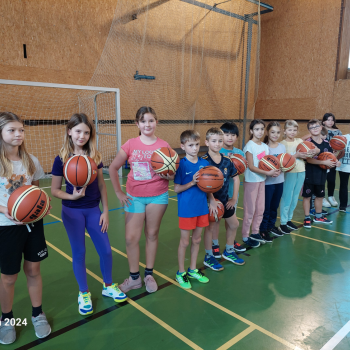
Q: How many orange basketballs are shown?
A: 11